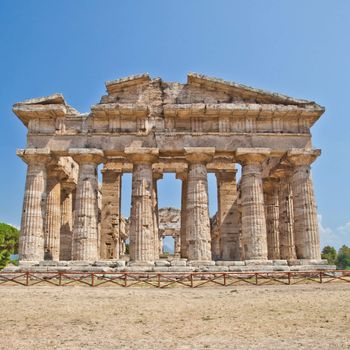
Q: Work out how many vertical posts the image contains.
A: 10